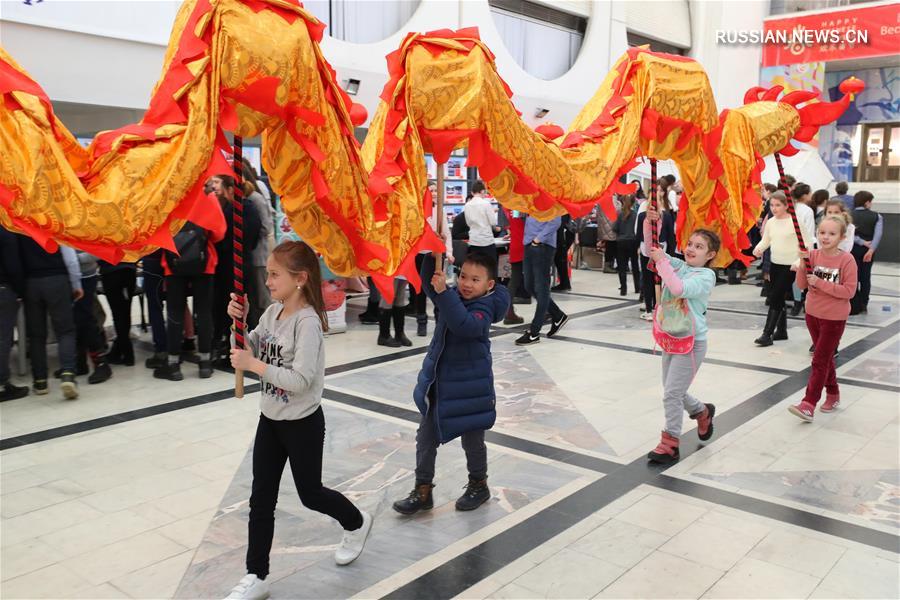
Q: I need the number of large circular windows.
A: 2